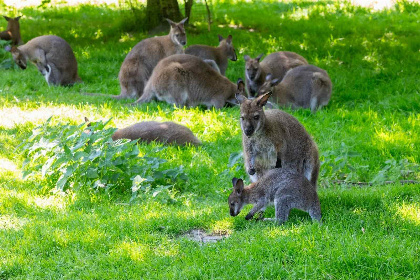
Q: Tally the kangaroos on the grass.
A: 10